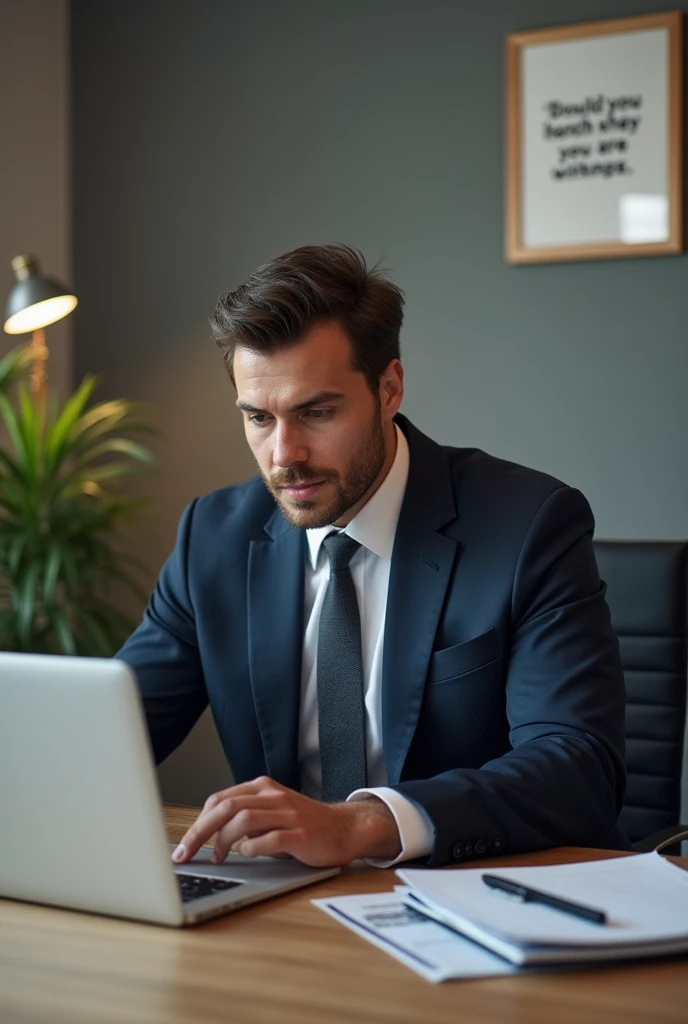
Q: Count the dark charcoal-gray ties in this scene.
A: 1